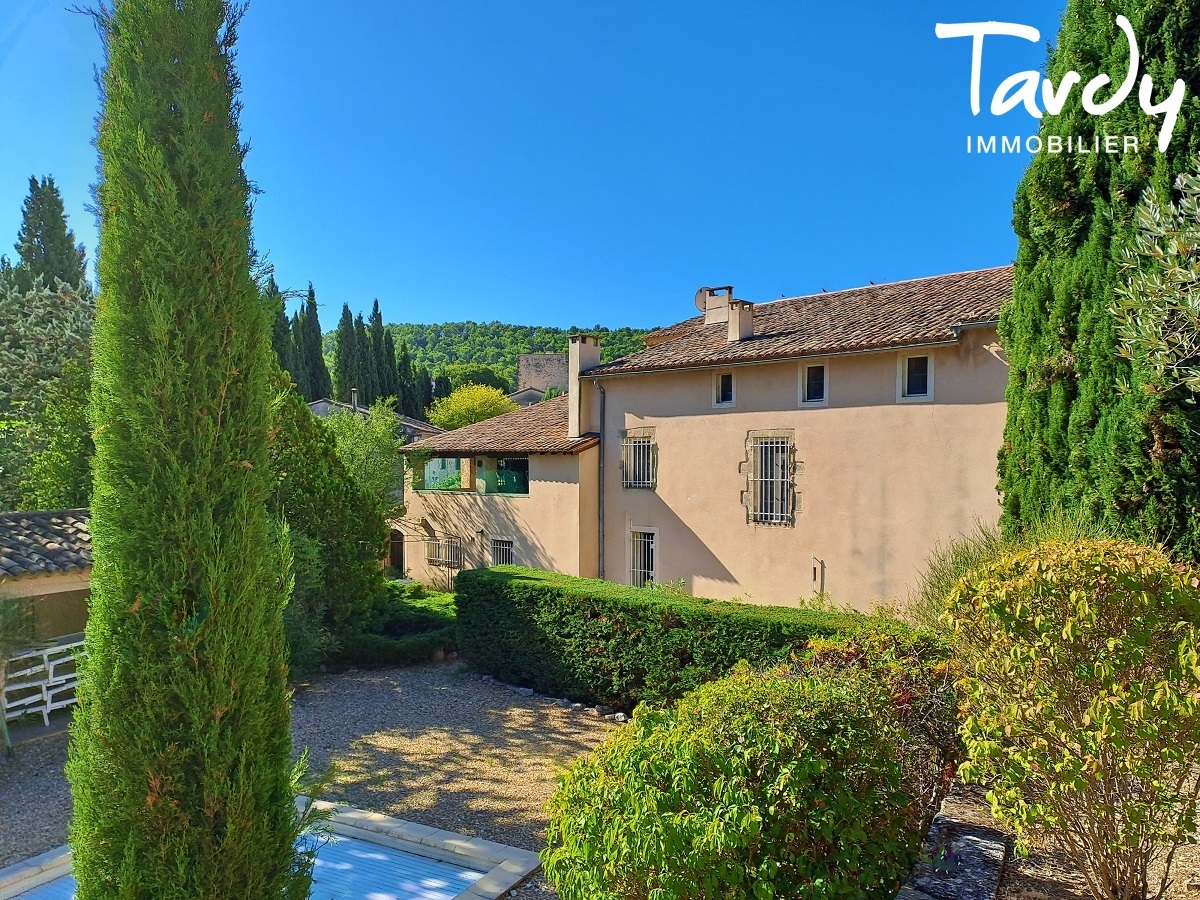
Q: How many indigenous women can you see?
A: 0